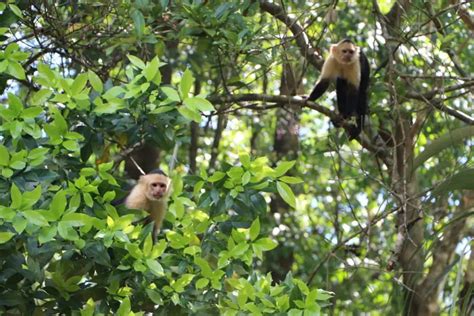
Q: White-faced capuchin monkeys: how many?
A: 2